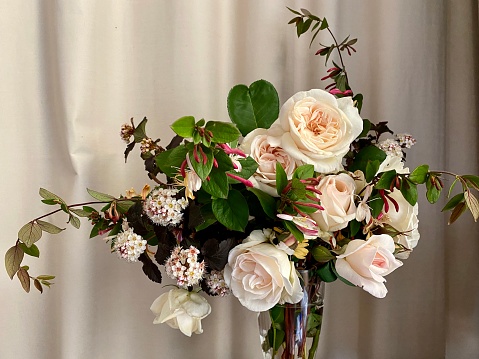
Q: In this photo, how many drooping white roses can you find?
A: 1